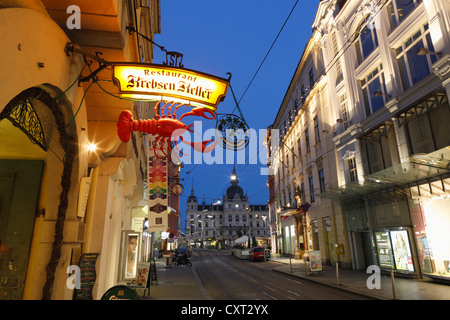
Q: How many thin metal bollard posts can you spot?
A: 4